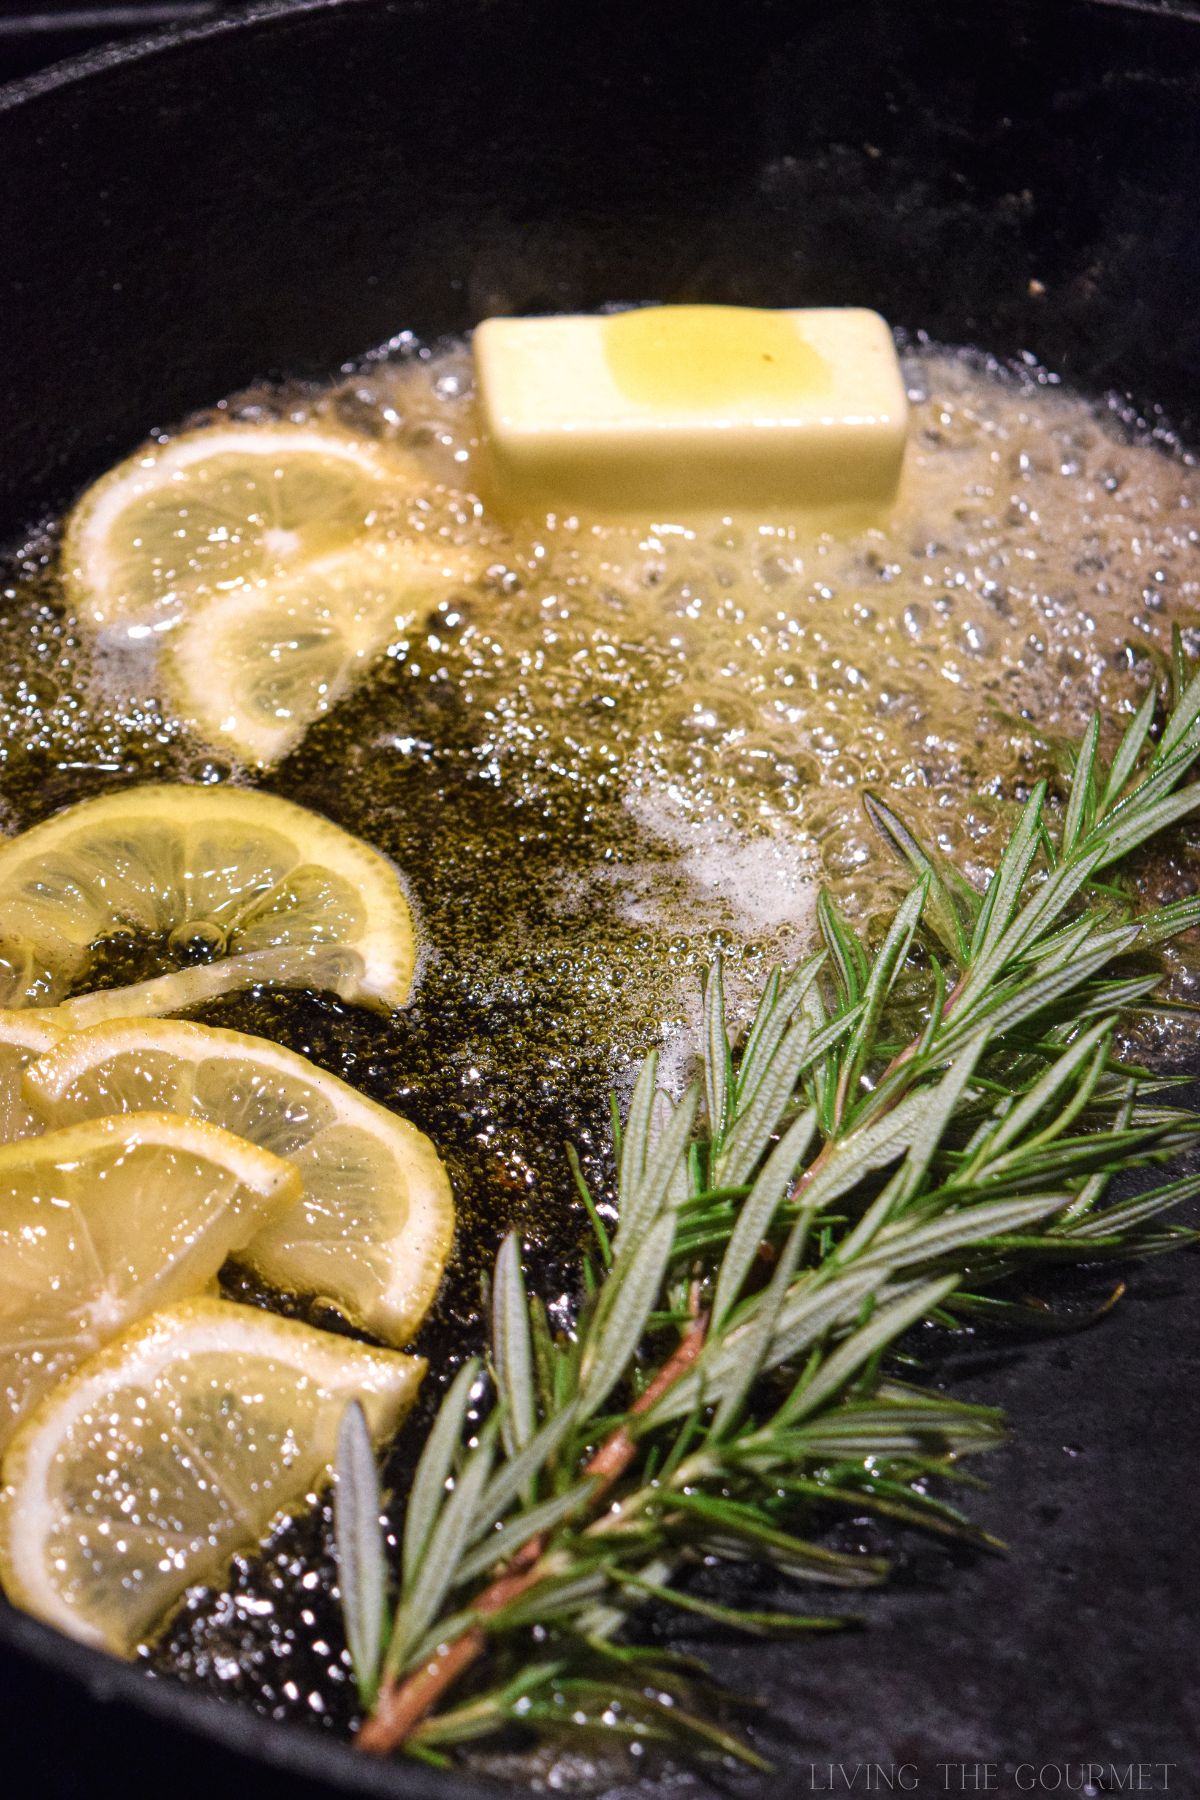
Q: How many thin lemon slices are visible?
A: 7